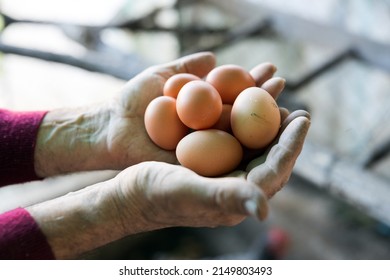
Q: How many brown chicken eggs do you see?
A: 7